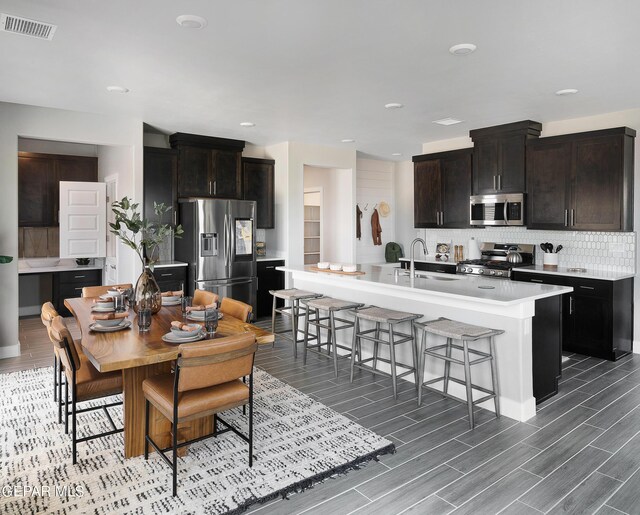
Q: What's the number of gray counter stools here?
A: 4